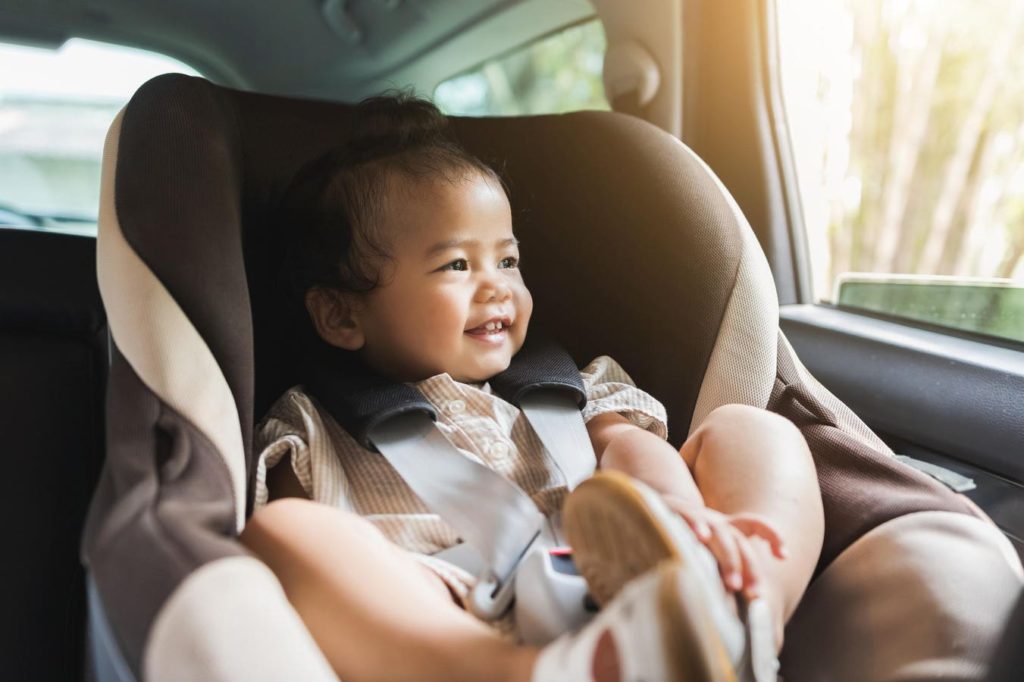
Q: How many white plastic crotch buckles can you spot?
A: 1